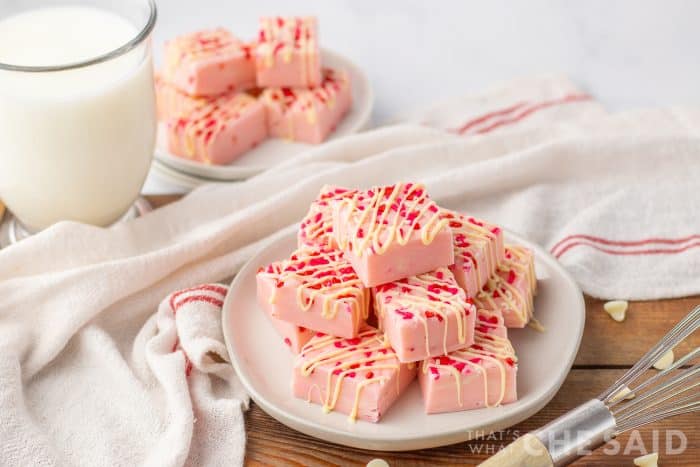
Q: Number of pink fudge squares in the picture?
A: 14